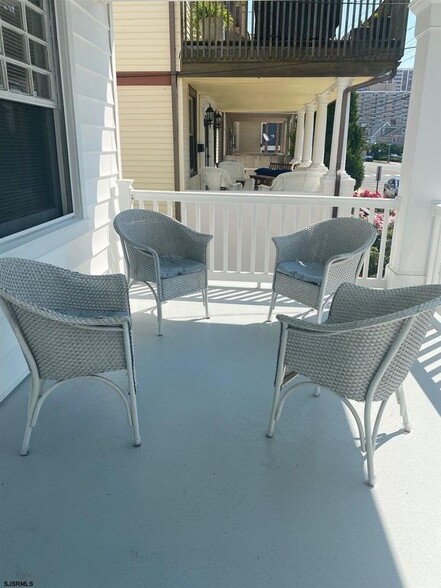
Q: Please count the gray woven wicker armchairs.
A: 4